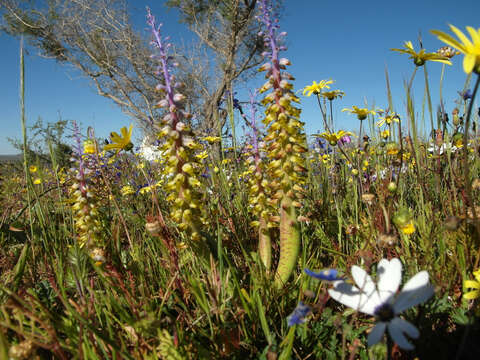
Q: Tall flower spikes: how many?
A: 4